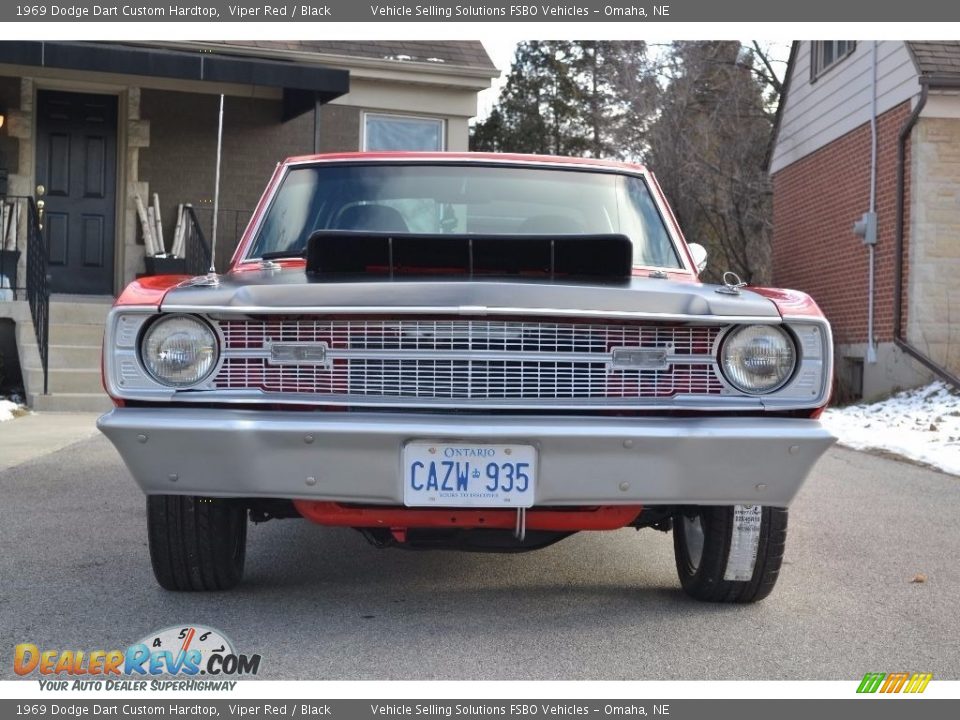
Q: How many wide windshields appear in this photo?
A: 1